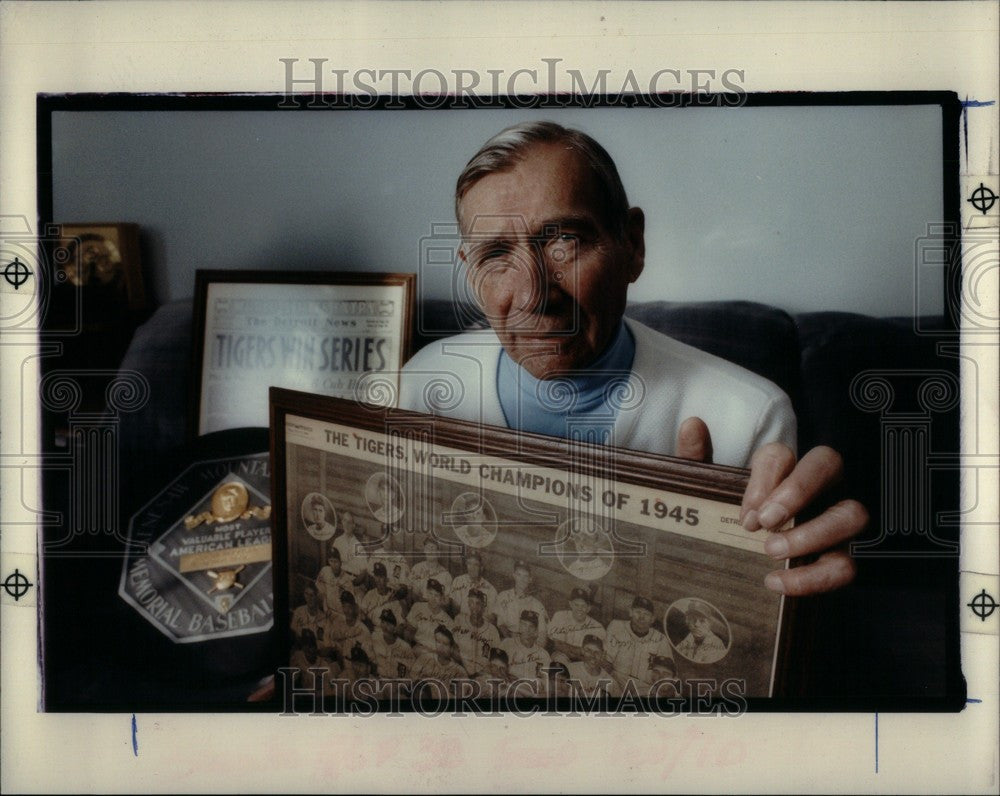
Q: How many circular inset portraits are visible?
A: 5